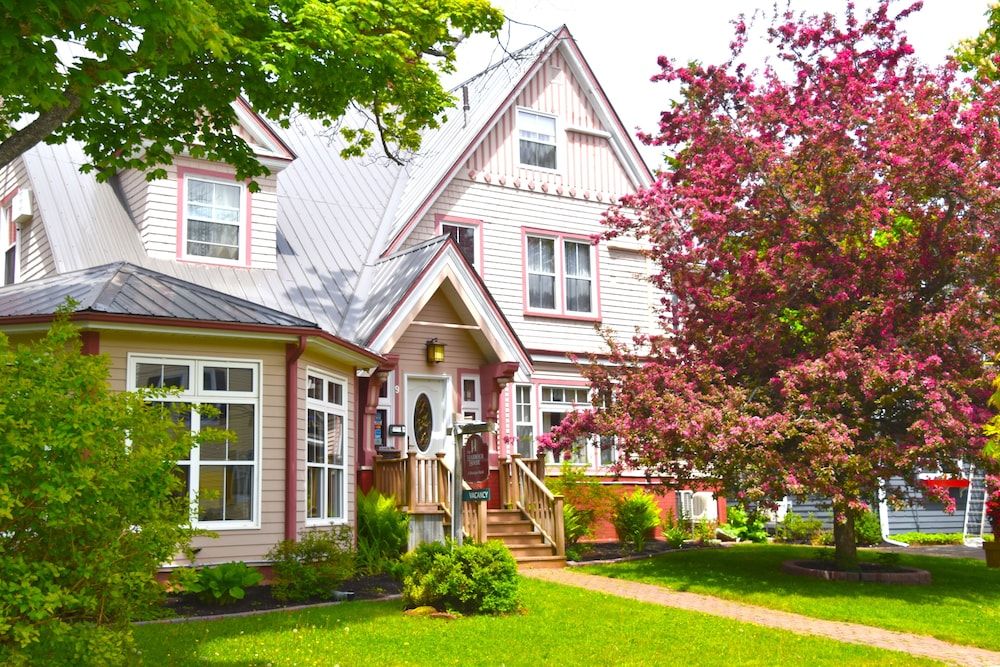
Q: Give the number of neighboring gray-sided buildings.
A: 1